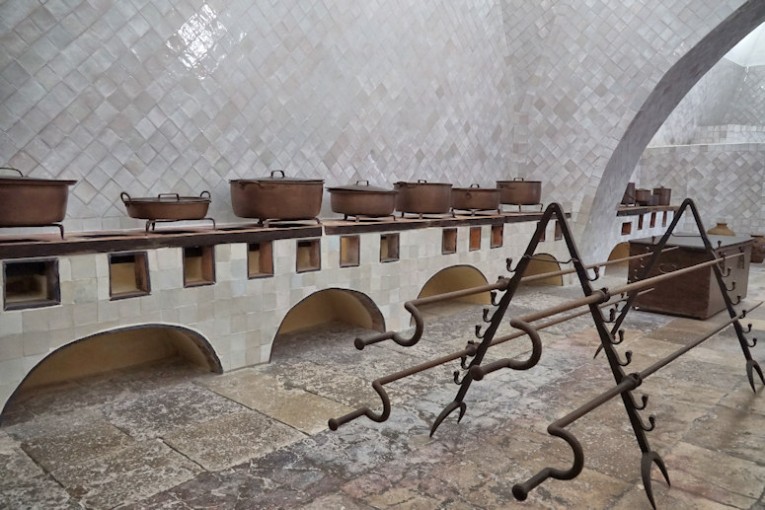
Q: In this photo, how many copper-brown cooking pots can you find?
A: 7